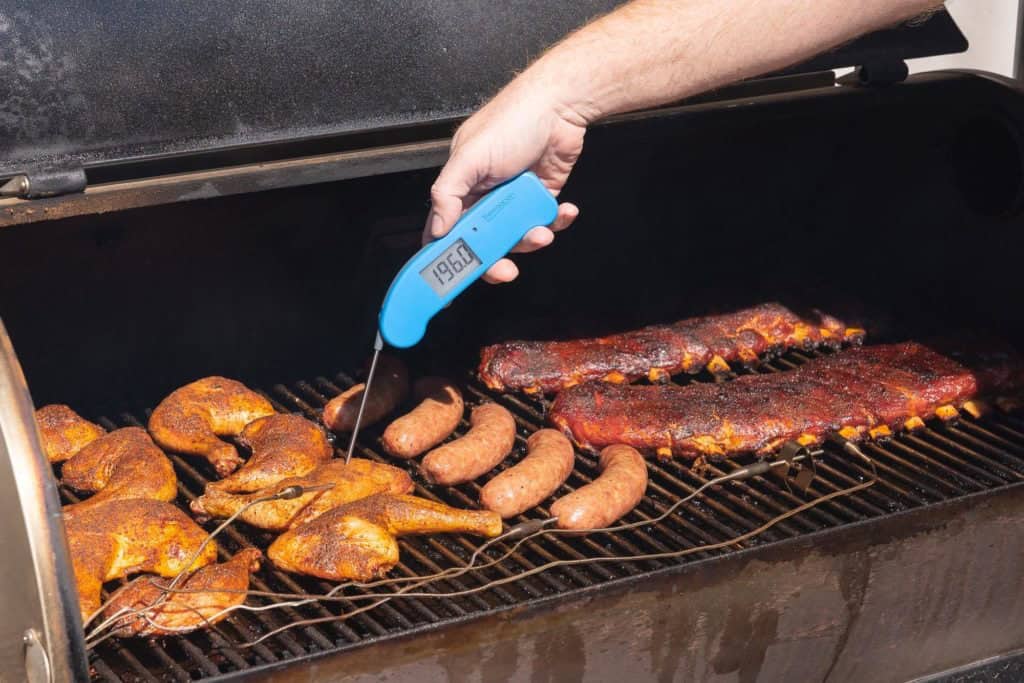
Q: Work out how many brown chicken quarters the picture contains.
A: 8